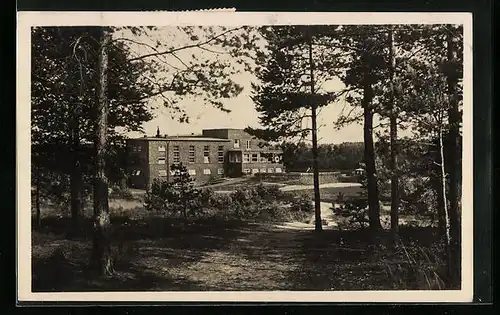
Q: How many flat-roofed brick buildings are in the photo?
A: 1